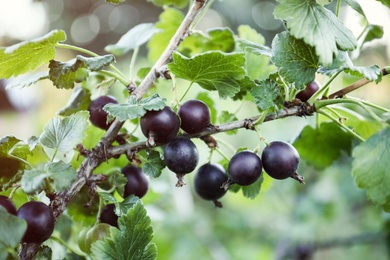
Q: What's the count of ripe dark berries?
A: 12